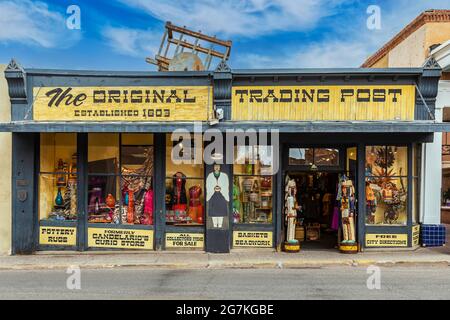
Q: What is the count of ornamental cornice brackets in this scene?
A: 3